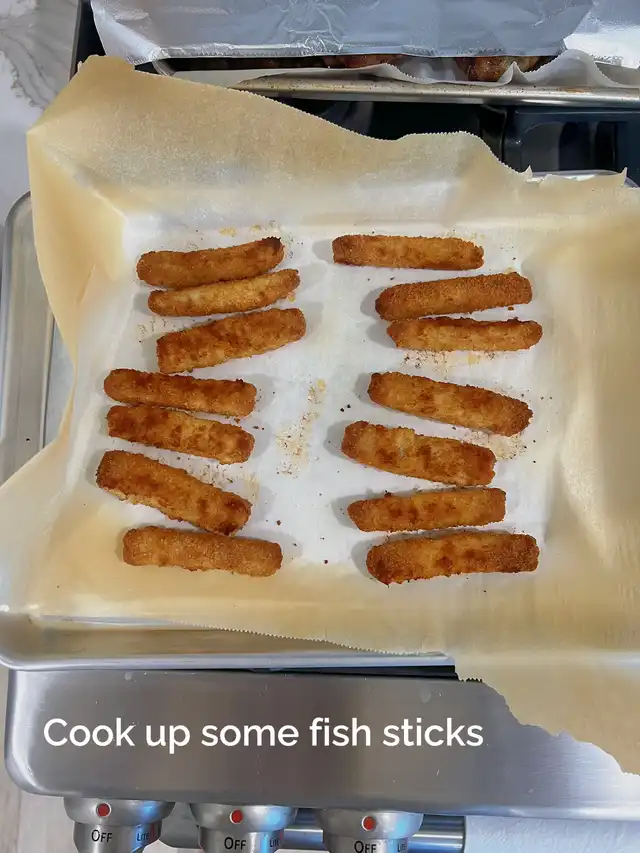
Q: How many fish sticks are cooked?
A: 14